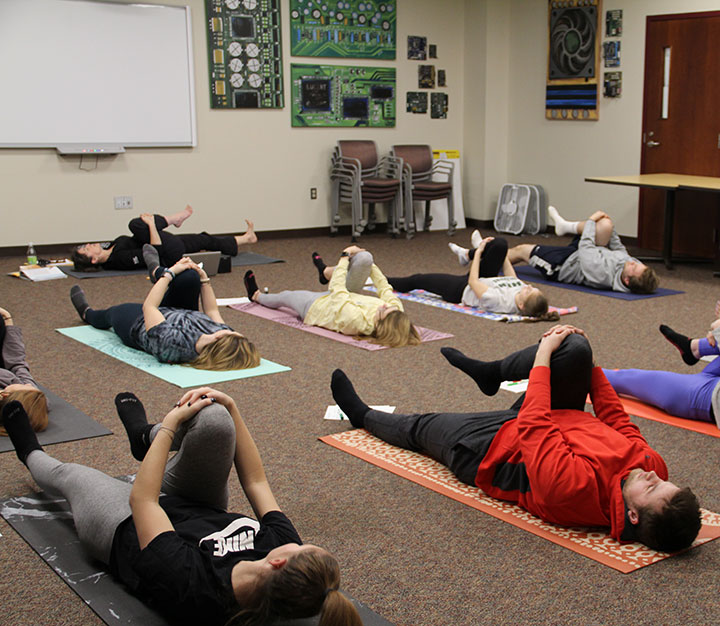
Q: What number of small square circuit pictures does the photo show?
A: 9